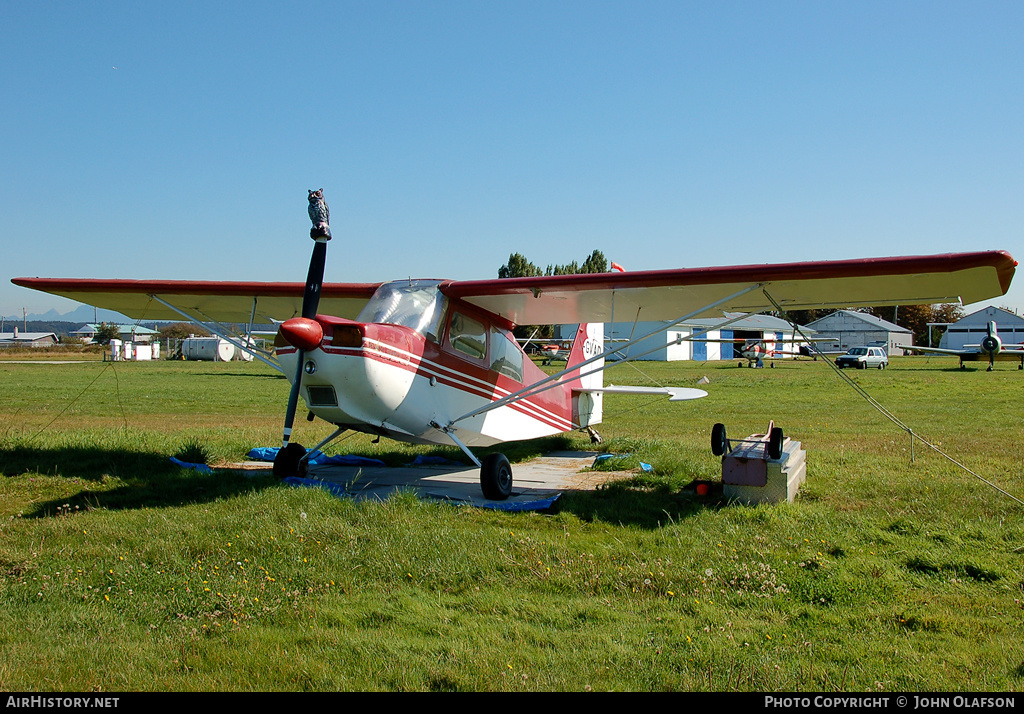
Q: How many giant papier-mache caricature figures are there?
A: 0